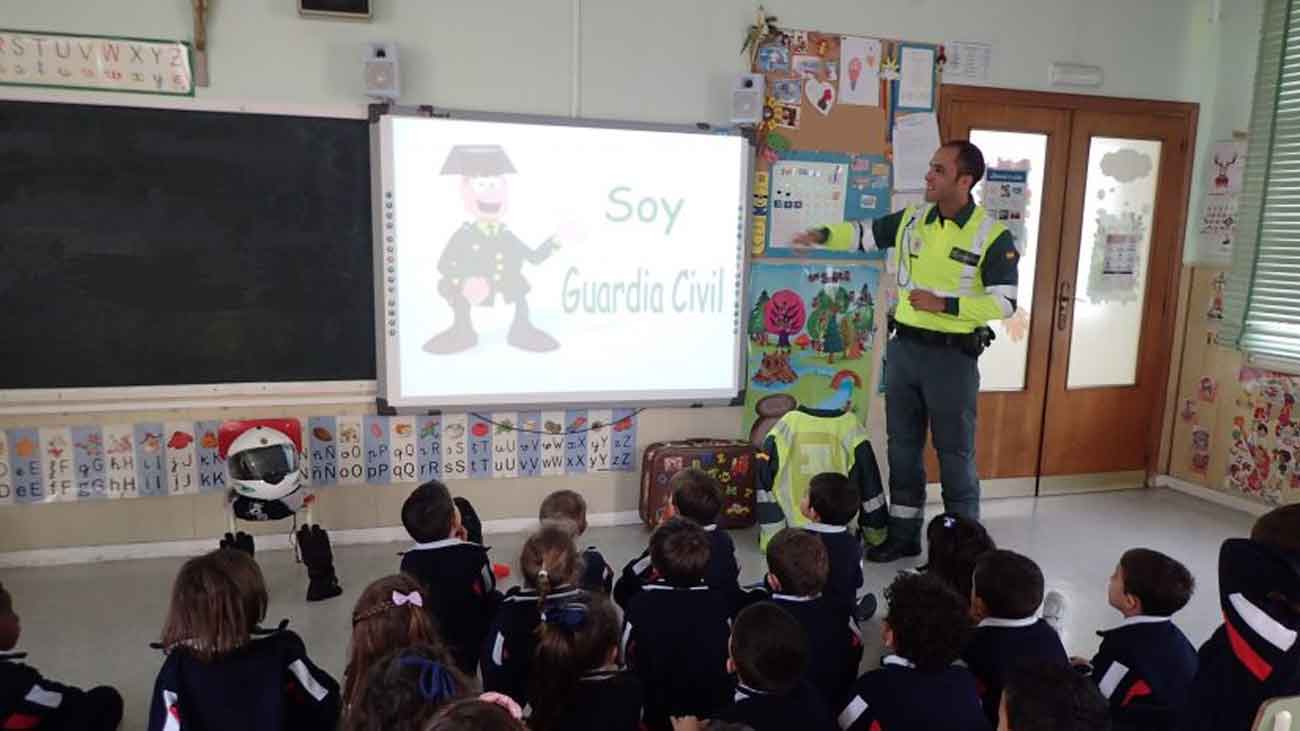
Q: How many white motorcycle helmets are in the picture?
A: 1